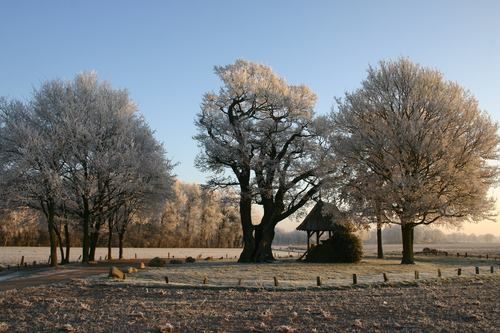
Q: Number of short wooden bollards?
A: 12